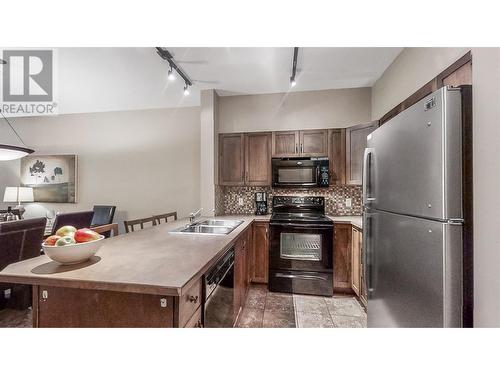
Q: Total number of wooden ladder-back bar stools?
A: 2